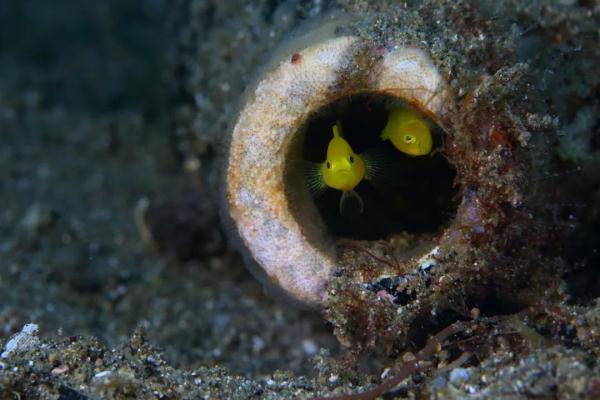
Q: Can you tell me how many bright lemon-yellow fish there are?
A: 2